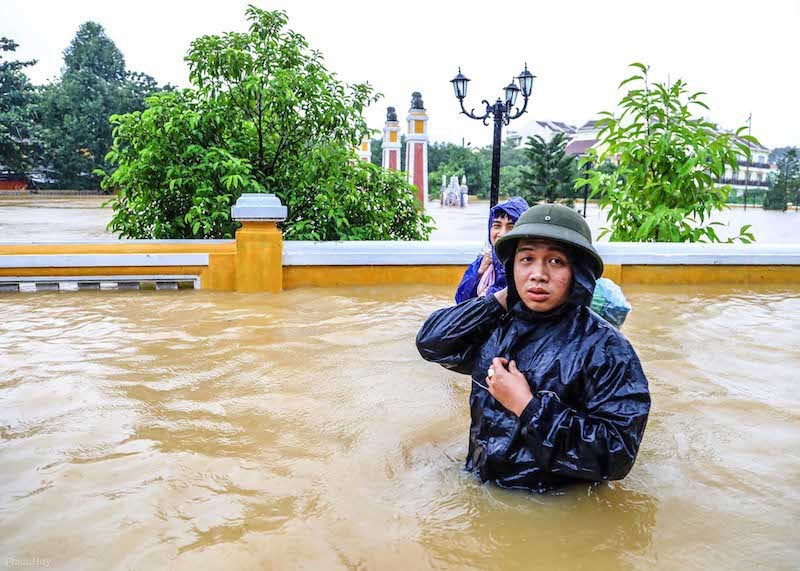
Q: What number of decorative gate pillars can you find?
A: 3